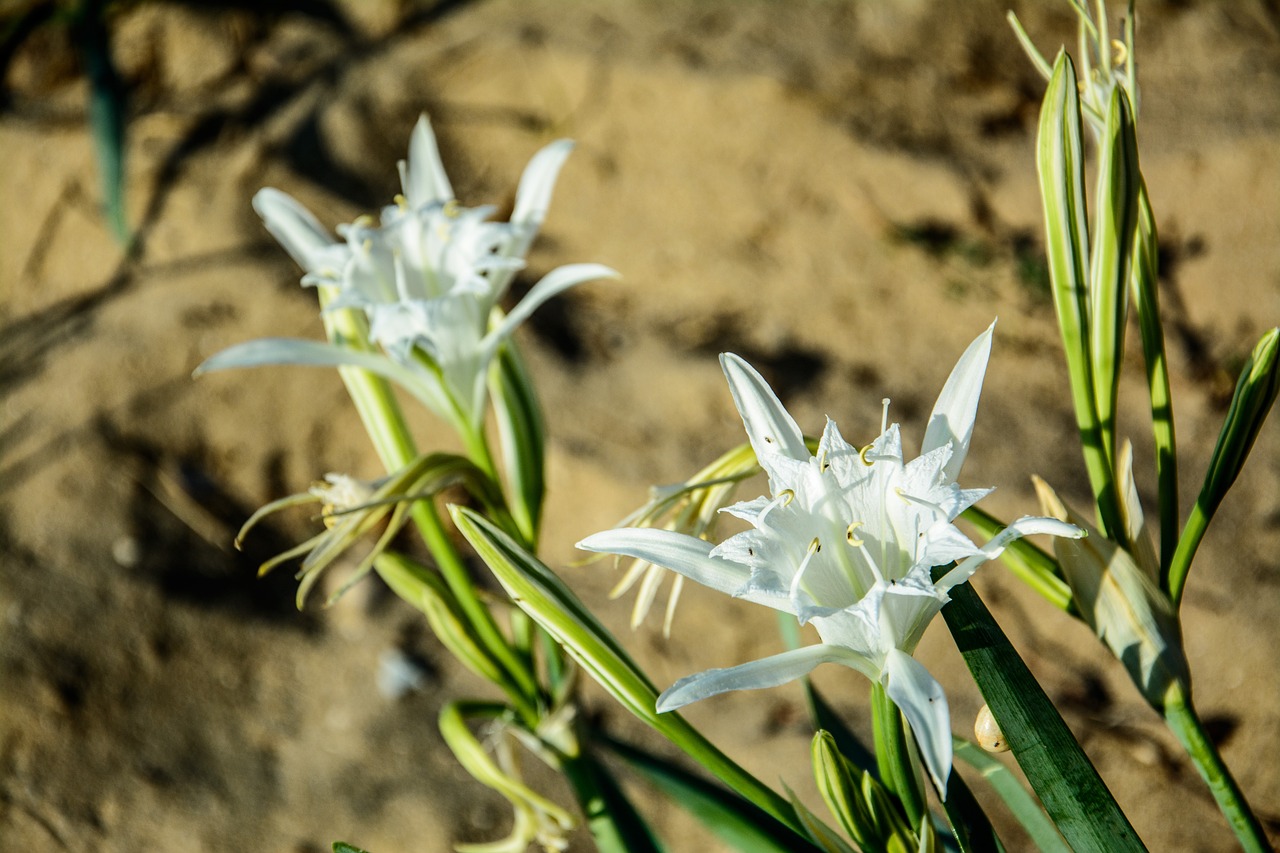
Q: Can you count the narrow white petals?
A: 11